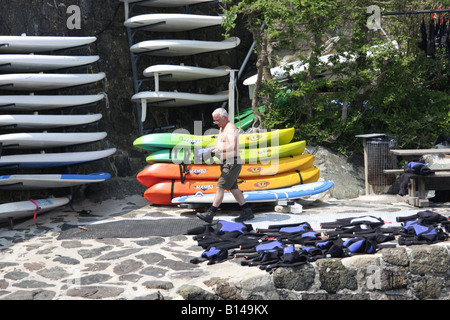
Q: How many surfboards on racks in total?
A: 14